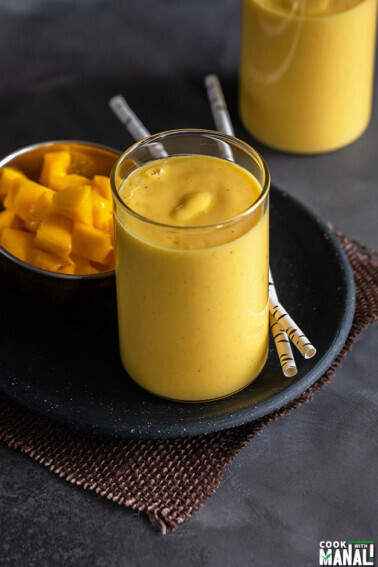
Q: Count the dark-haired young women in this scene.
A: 0